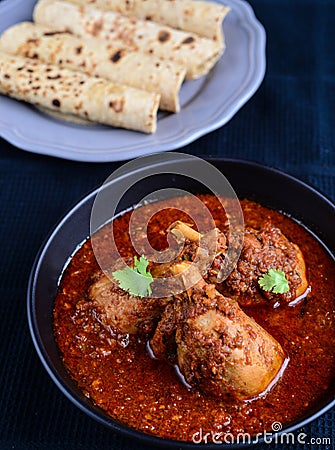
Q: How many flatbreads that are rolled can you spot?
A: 4